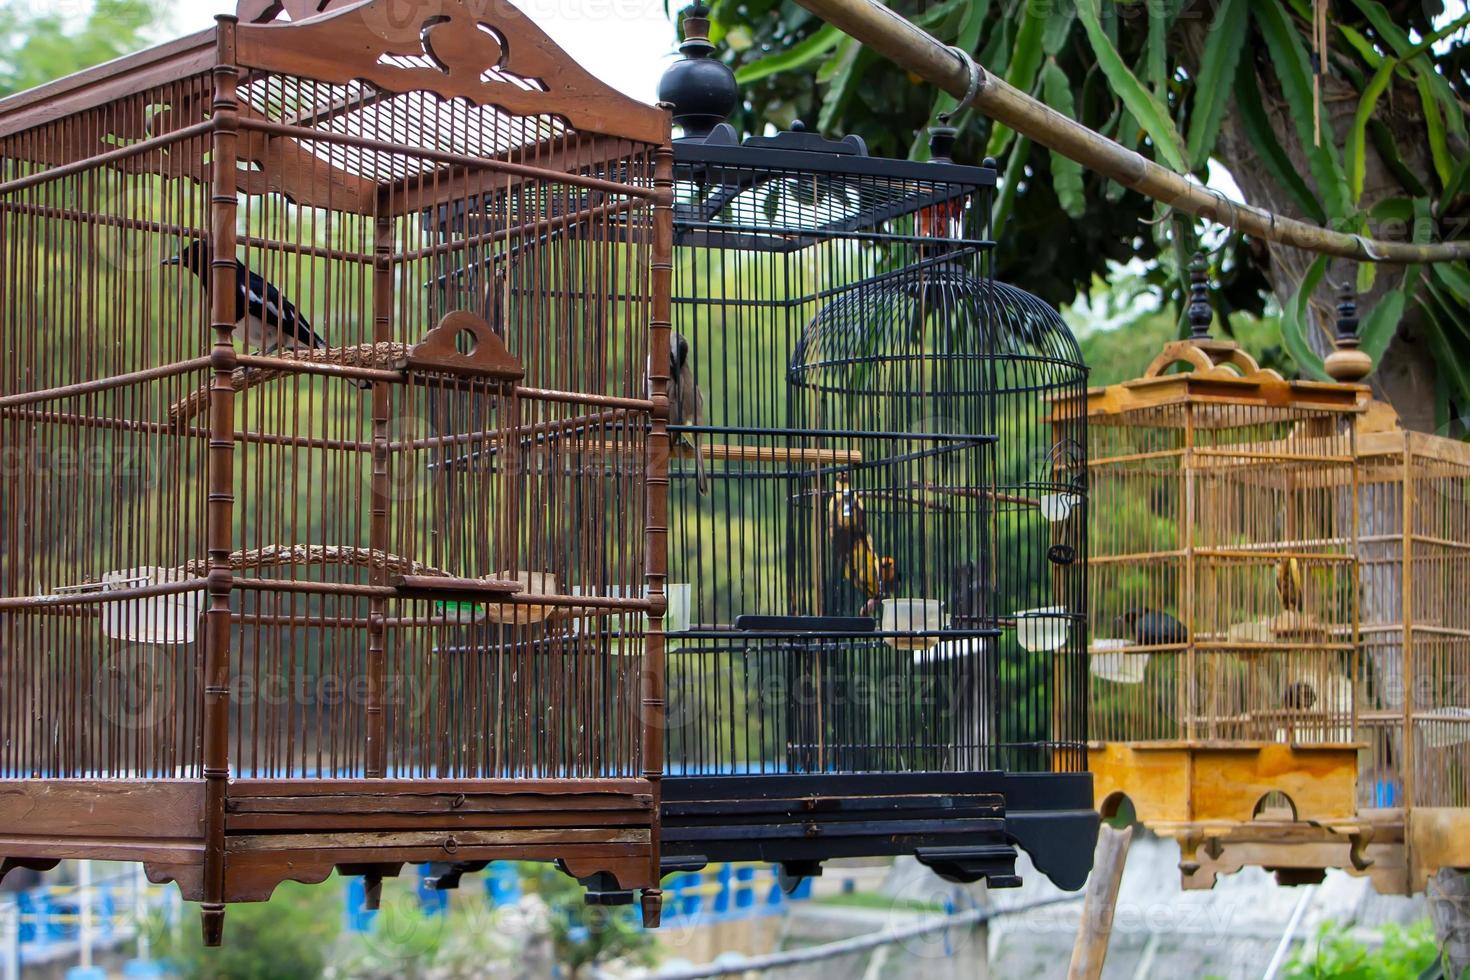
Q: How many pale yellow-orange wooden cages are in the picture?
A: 2